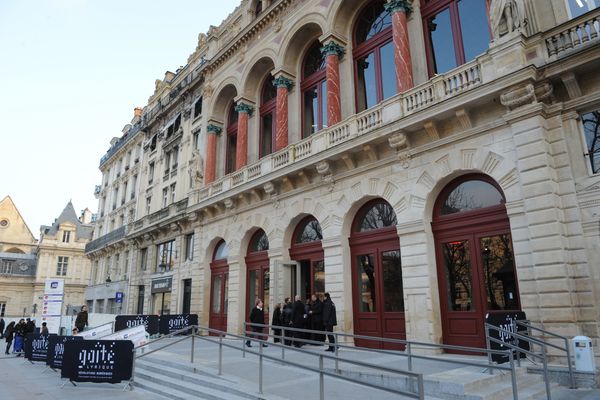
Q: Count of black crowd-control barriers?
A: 6